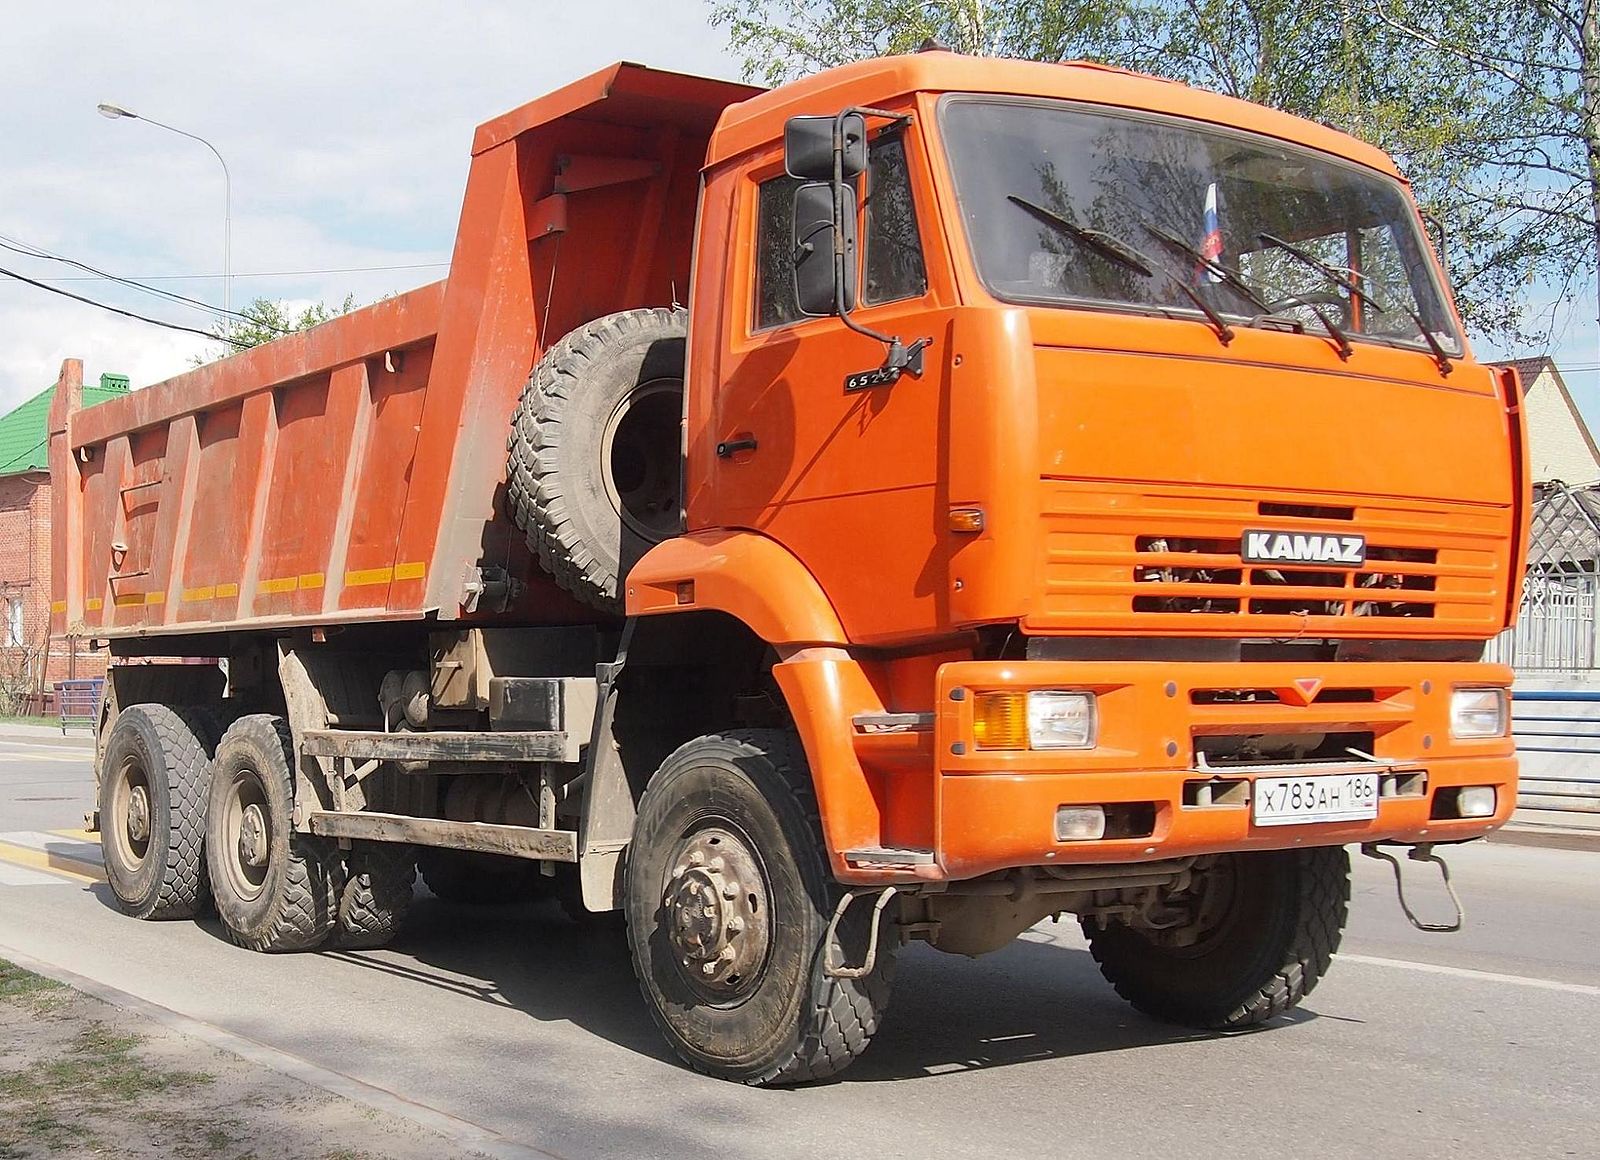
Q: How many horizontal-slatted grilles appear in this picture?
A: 1